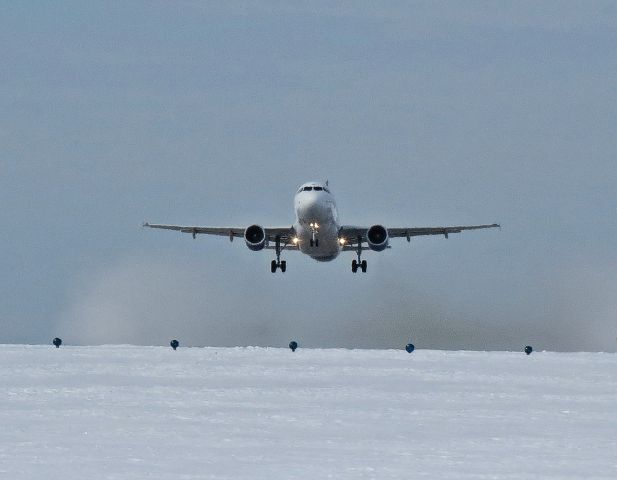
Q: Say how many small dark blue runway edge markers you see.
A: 5